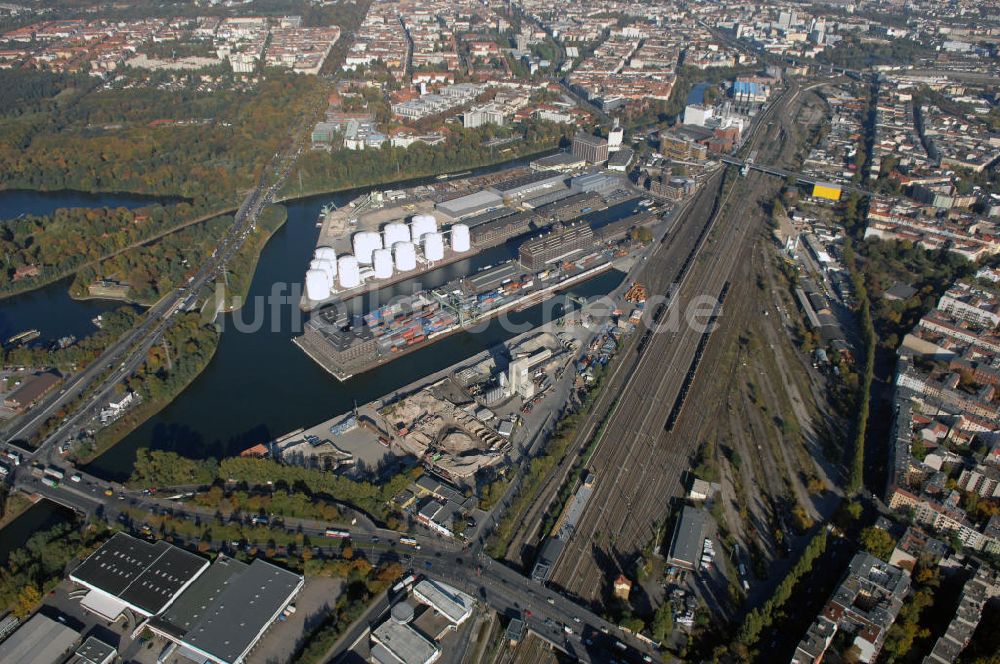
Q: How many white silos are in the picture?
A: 11